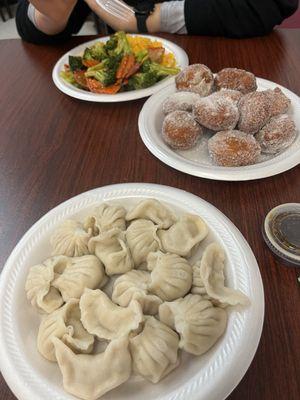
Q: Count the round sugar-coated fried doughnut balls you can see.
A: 10